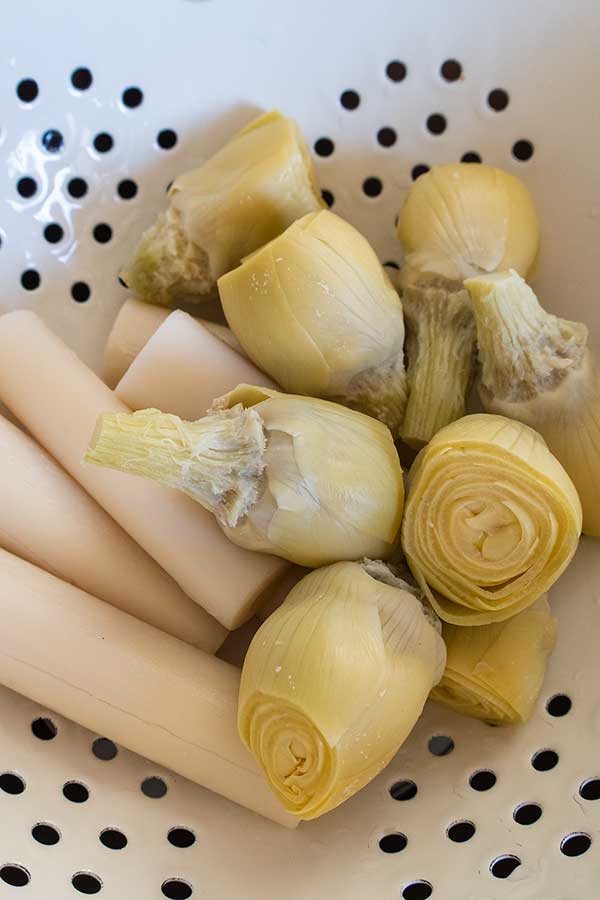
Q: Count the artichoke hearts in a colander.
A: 8